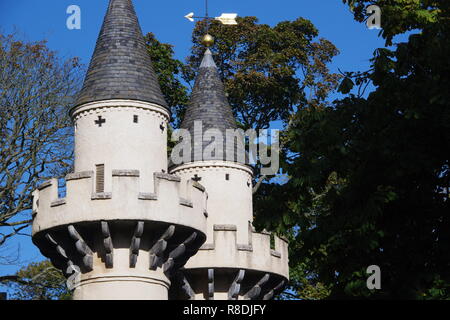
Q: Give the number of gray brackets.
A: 11